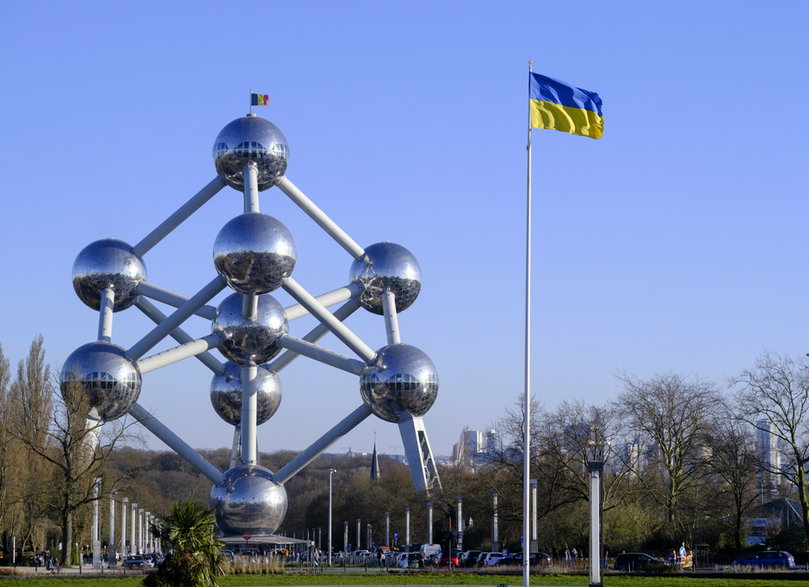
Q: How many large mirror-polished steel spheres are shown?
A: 9